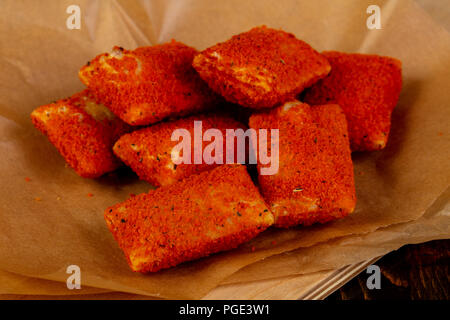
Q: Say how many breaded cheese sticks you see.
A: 7